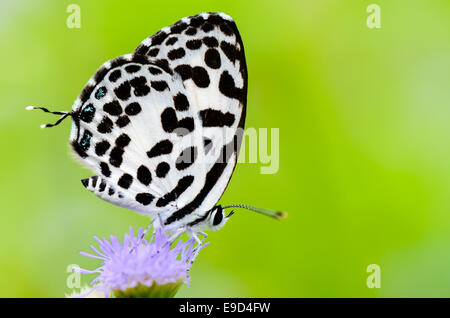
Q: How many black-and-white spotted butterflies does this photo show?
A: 1